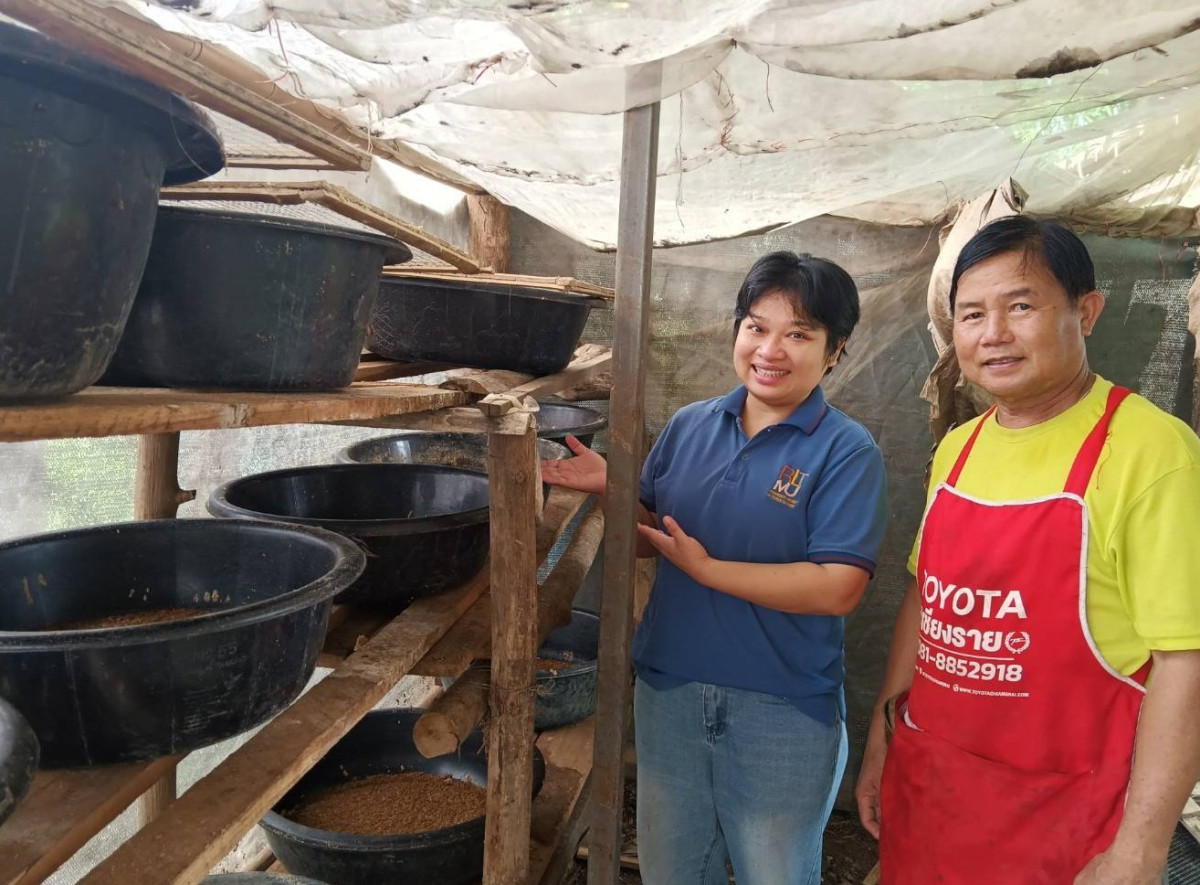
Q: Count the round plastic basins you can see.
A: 11